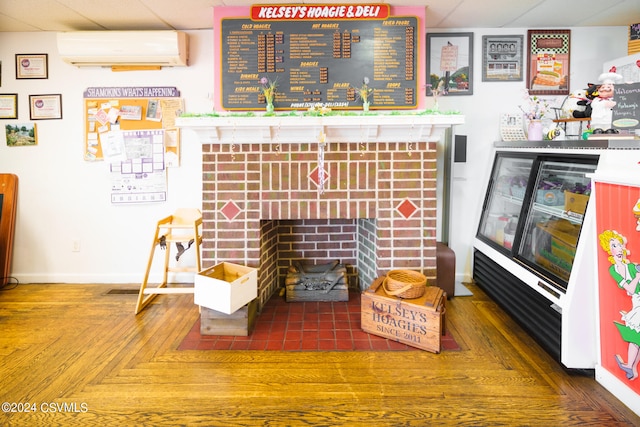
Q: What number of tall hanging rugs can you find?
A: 0